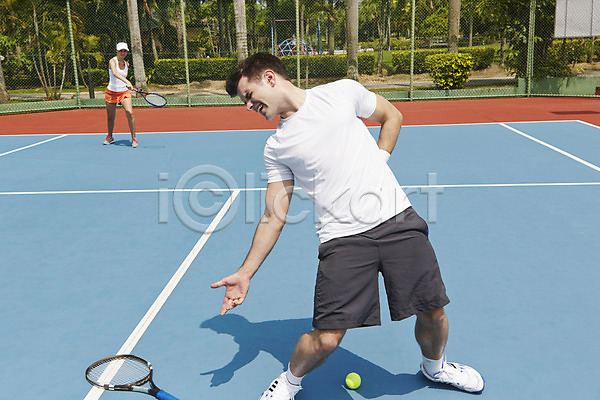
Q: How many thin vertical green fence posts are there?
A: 5